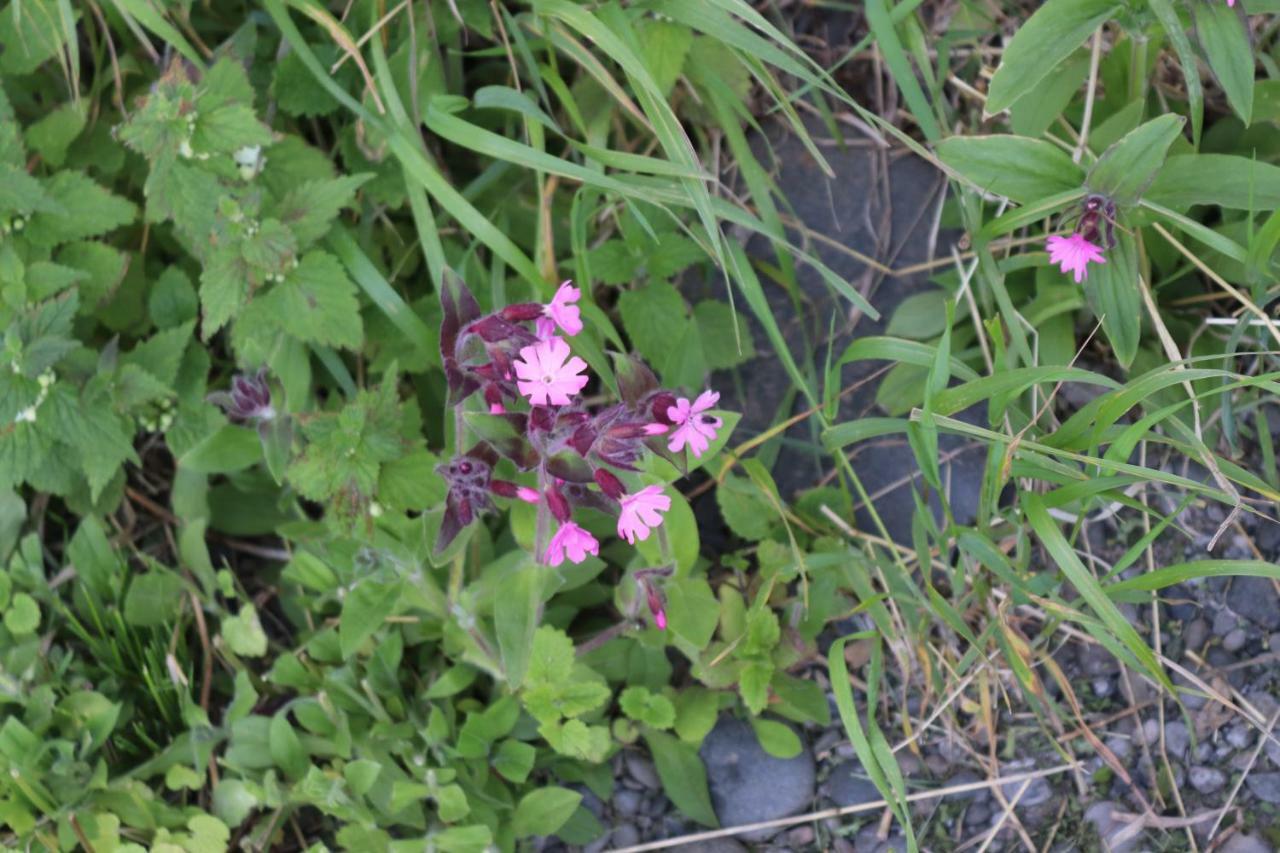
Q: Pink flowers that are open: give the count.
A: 6